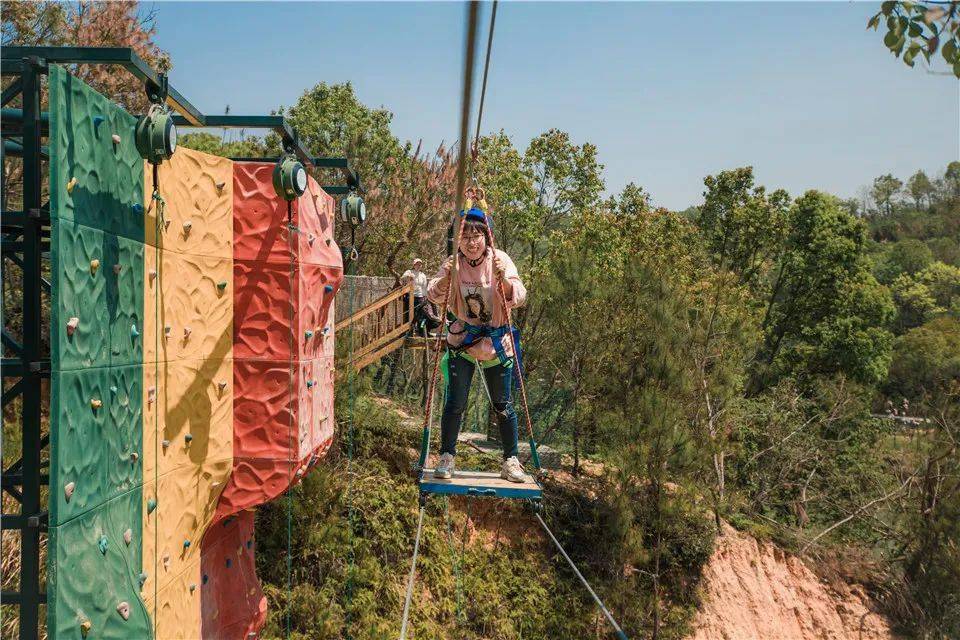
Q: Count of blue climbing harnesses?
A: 1